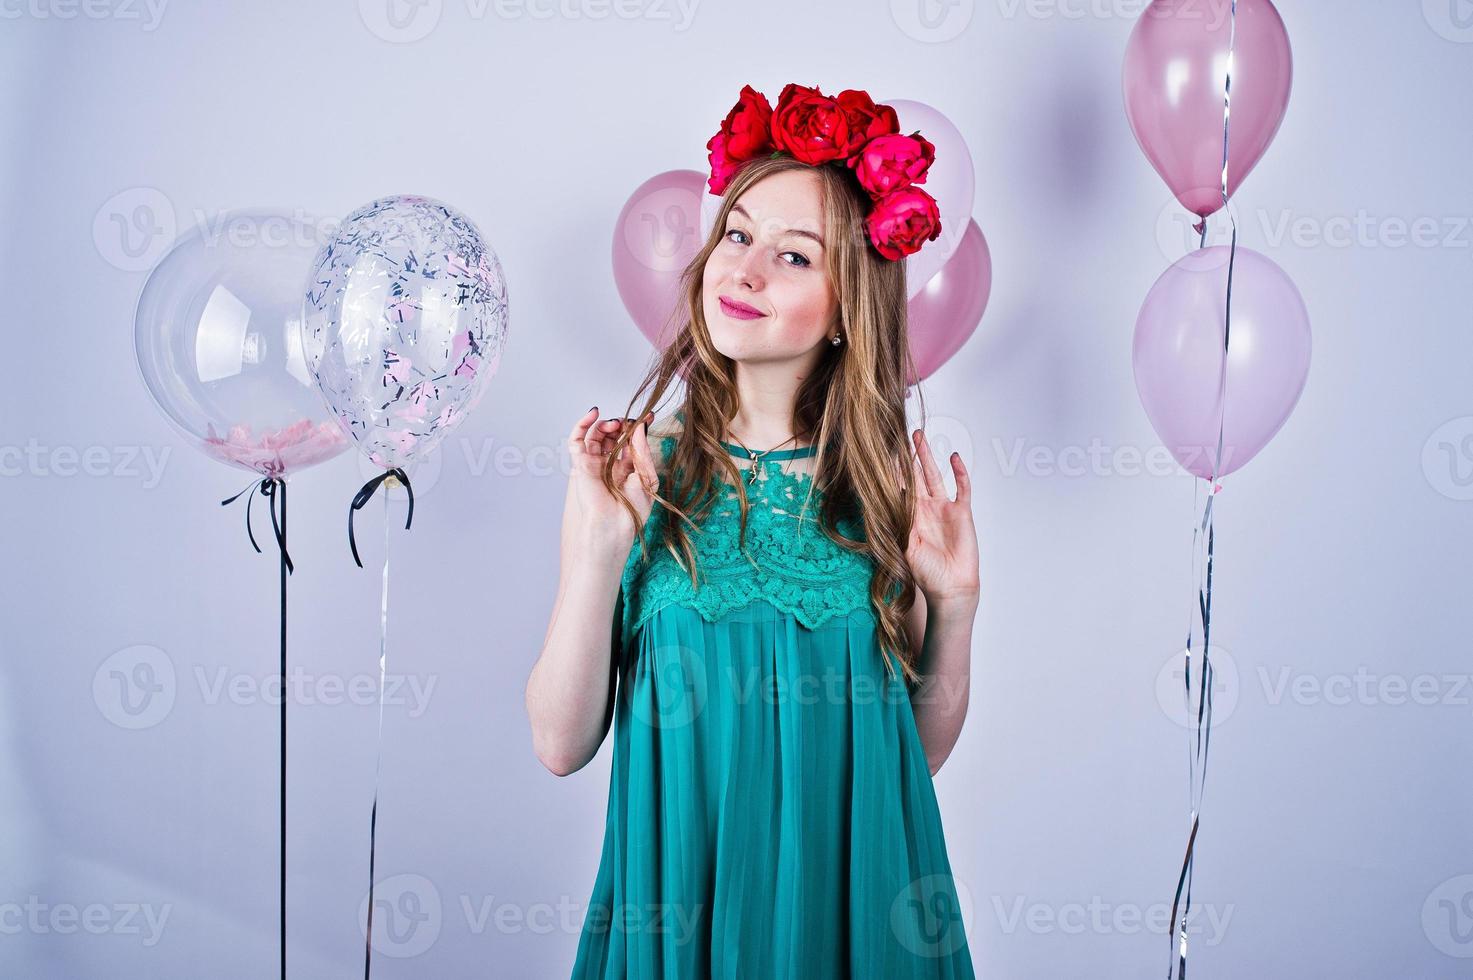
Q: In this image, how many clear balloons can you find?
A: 2